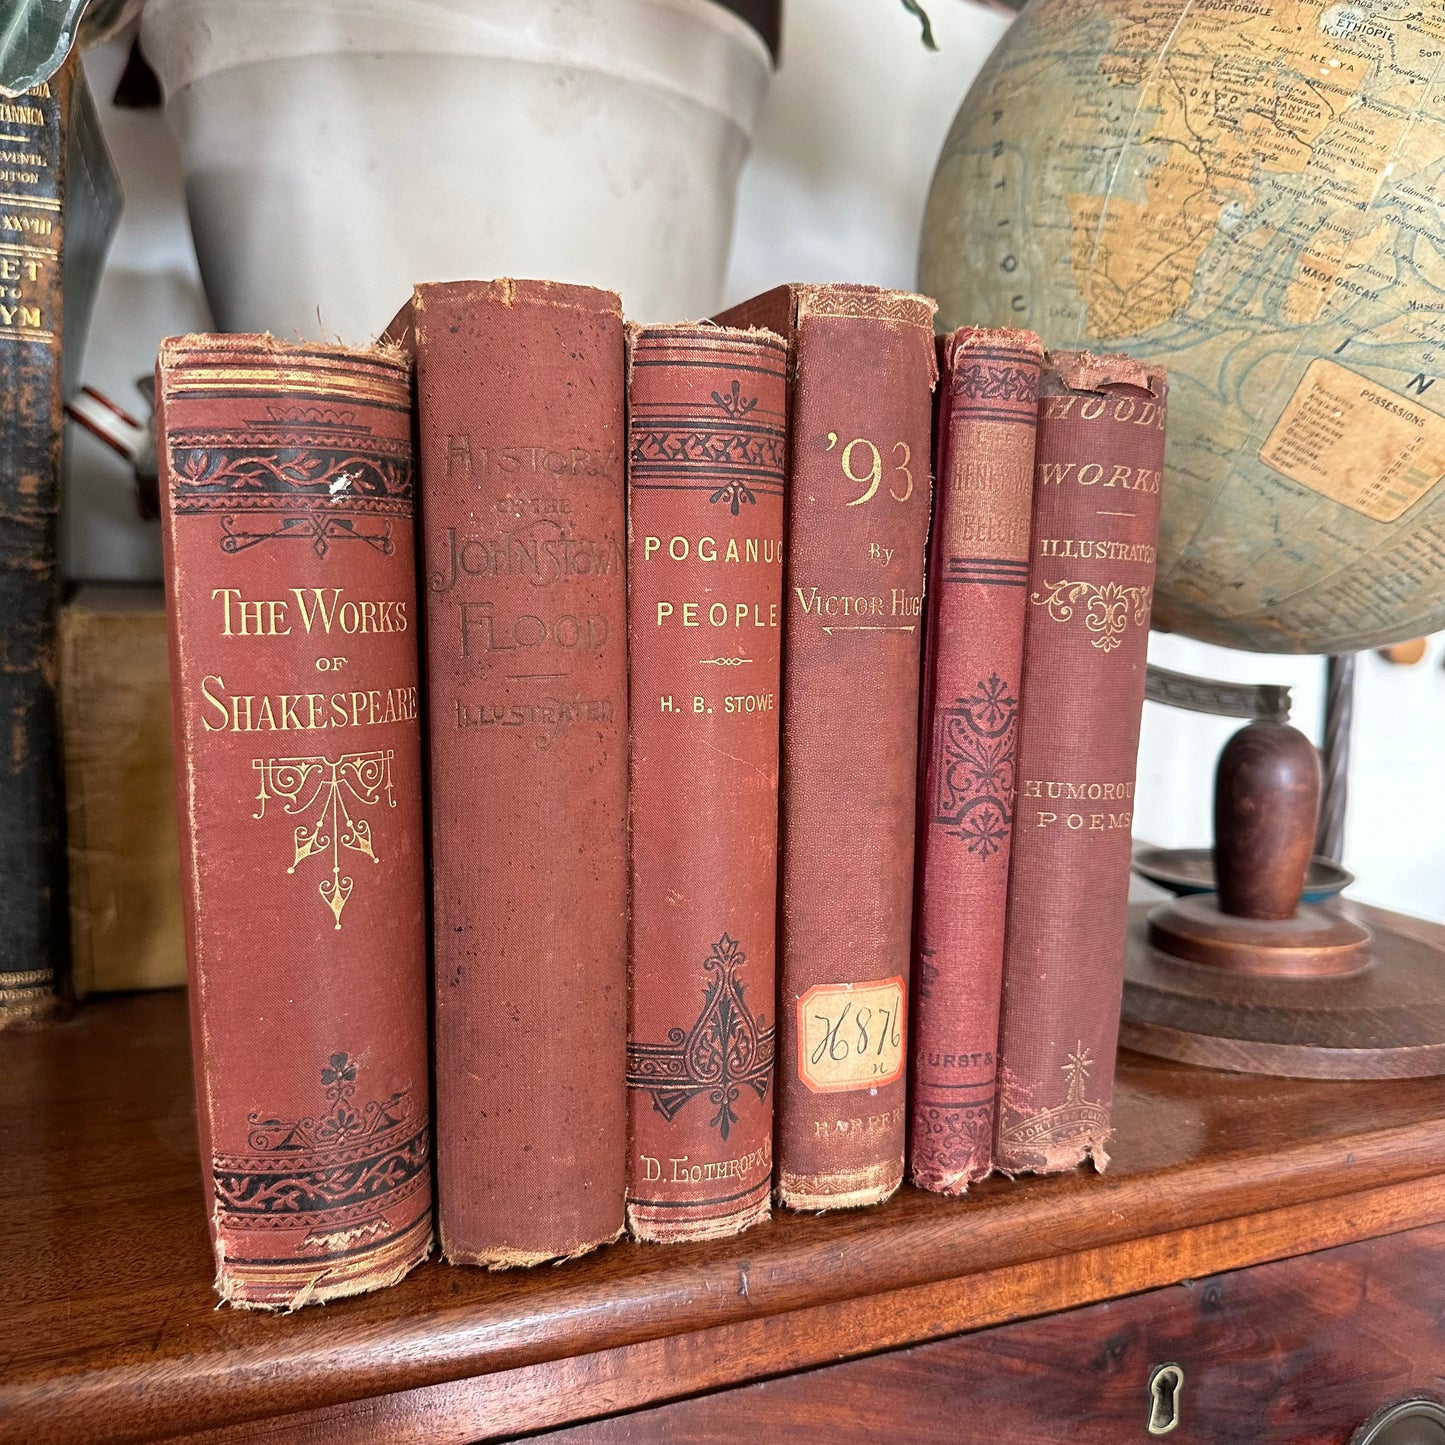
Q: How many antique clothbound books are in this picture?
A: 6